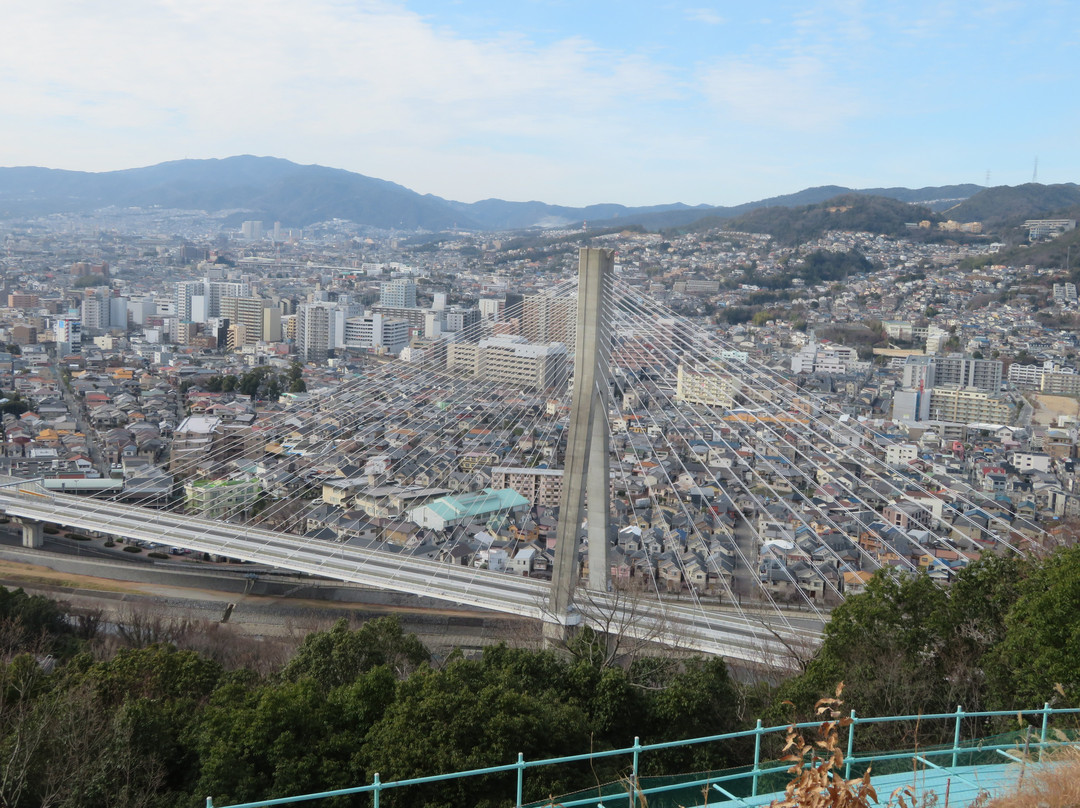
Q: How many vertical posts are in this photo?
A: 8